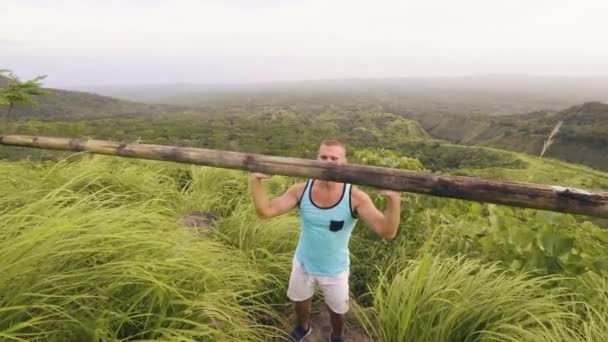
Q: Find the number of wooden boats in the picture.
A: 0